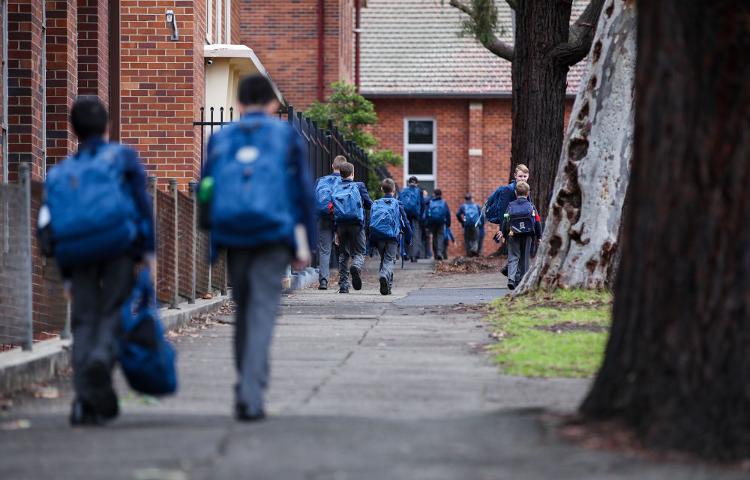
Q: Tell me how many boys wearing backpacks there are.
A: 10